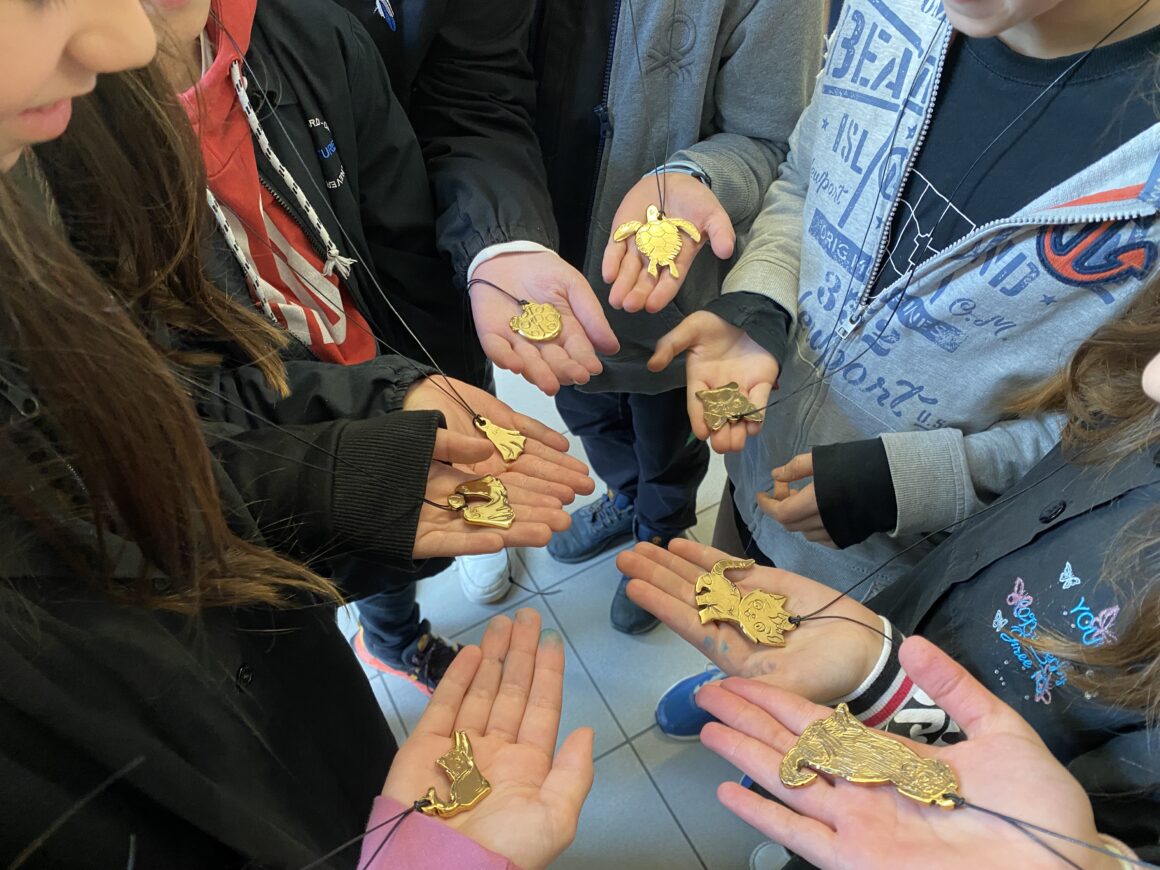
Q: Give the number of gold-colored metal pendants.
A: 8